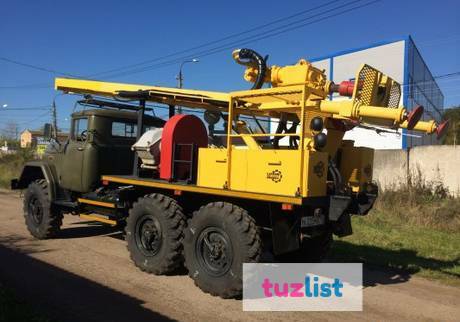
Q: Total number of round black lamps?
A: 2